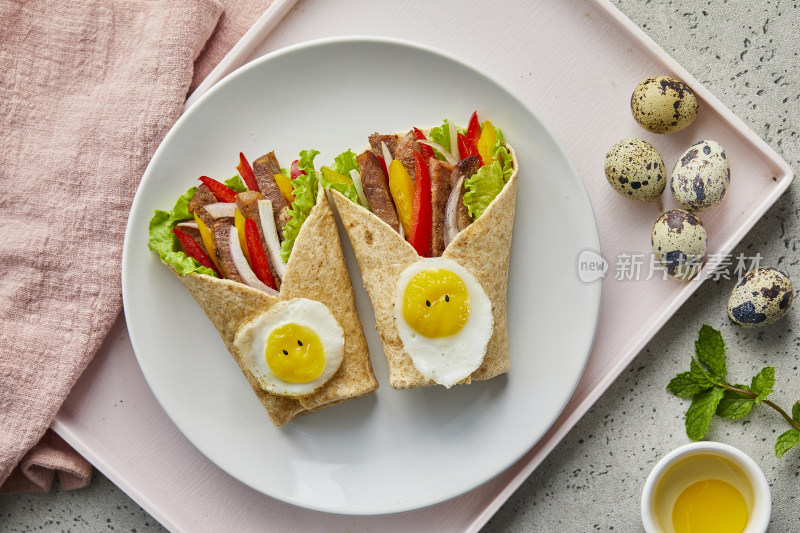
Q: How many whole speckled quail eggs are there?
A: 5